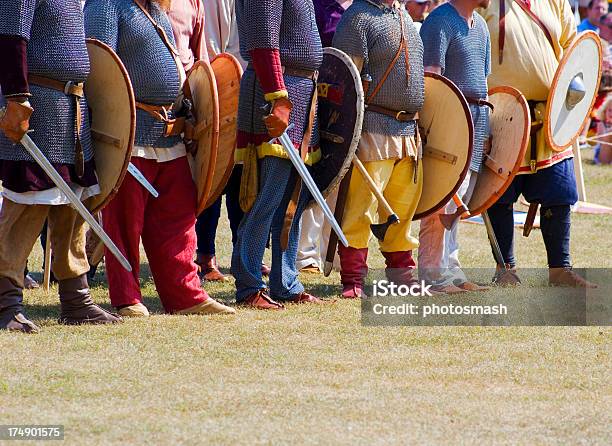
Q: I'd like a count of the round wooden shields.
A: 7